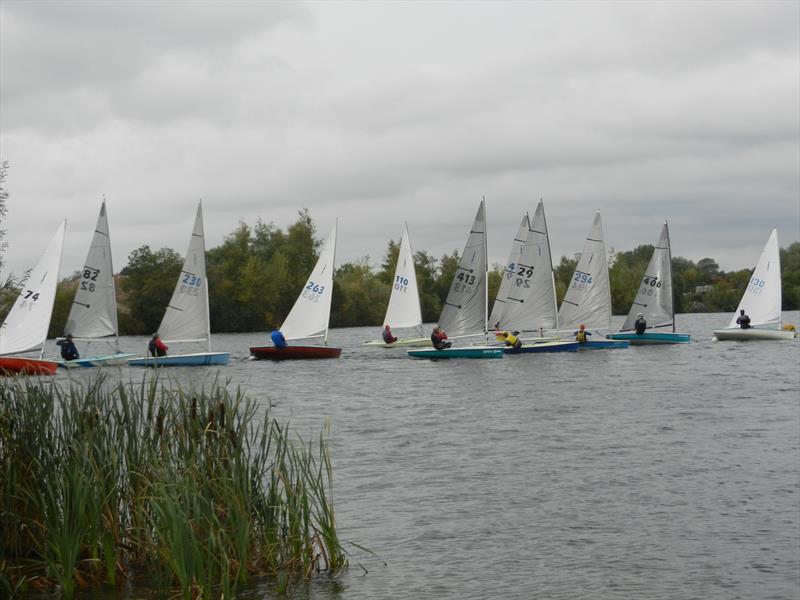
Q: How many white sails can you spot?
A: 4